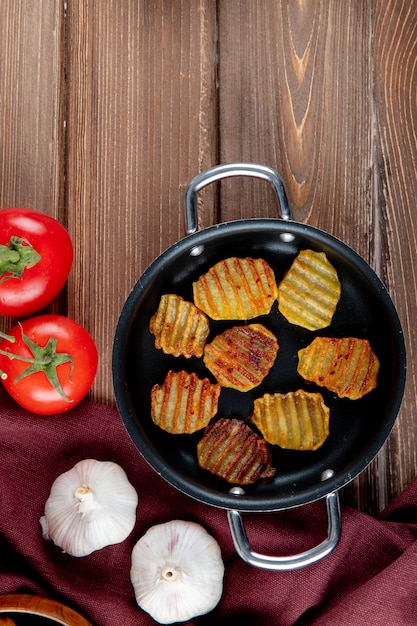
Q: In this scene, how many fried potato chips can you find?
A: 8